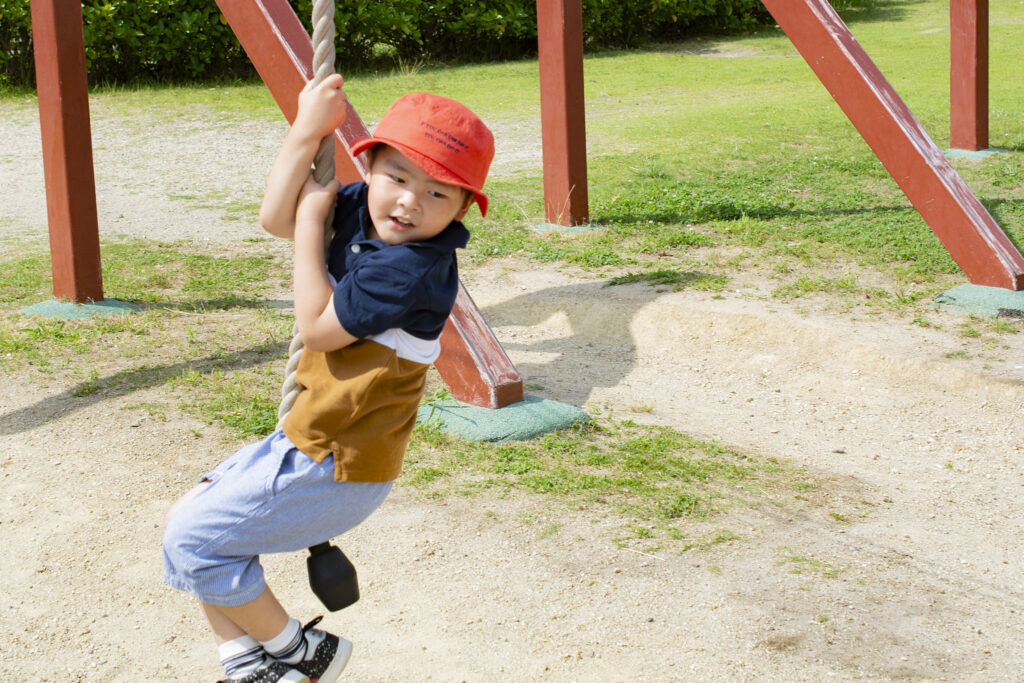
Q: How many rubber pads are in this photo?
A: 5